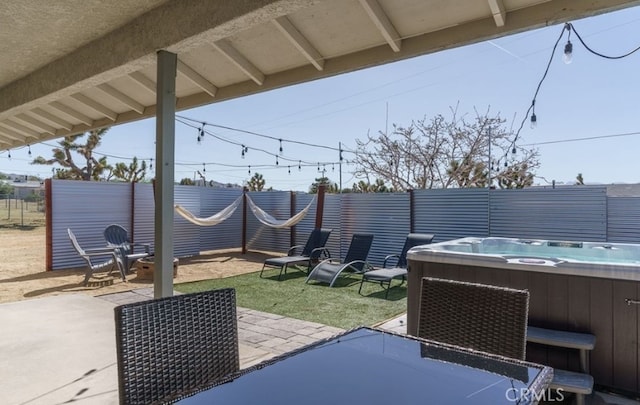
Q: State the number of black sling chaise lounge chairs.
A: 3